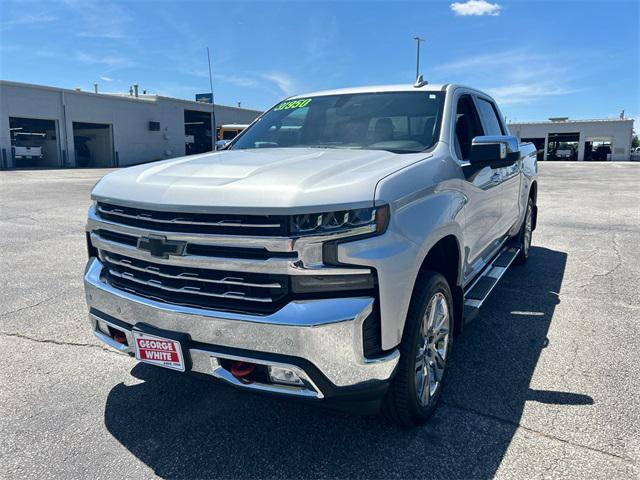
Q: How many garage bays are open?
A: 6